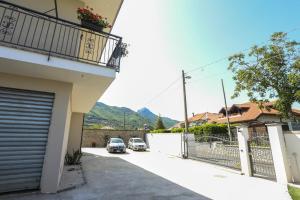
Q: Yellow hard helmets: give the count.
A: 0